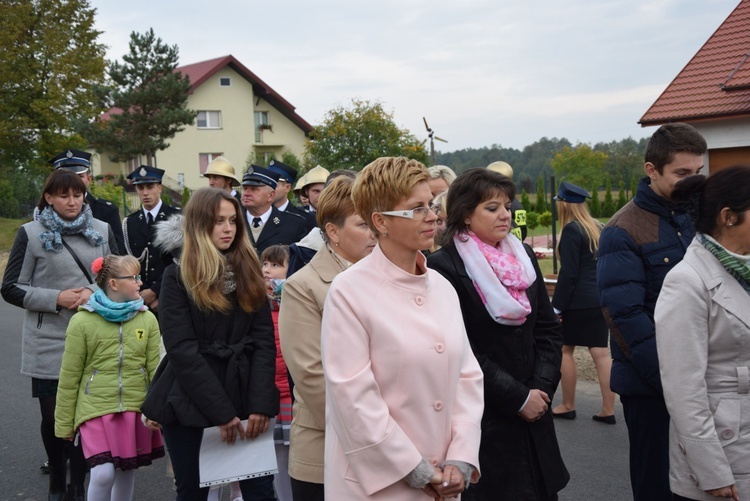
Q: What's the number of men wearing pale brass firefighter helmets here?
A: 4